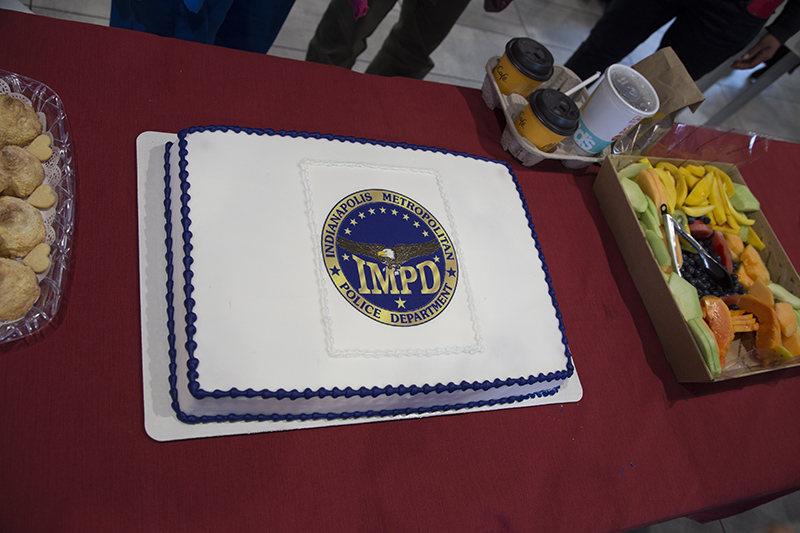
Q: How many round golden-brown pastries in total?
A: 4